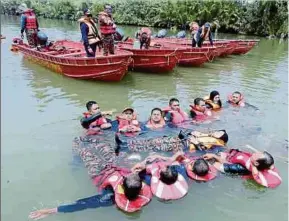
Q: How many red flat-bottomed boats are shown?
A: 5